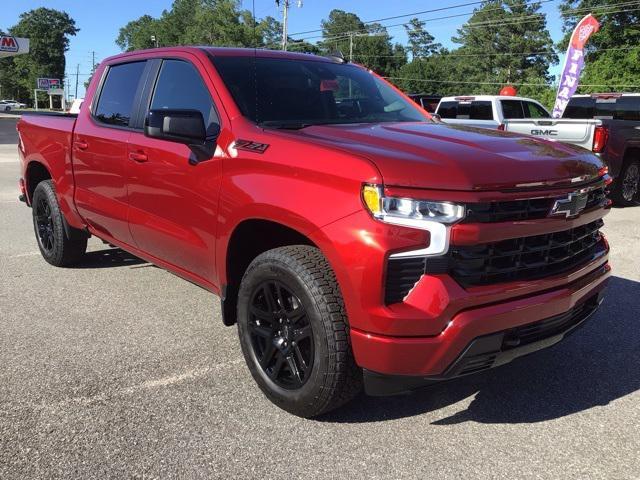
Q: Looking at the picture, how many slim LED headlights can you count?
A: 1